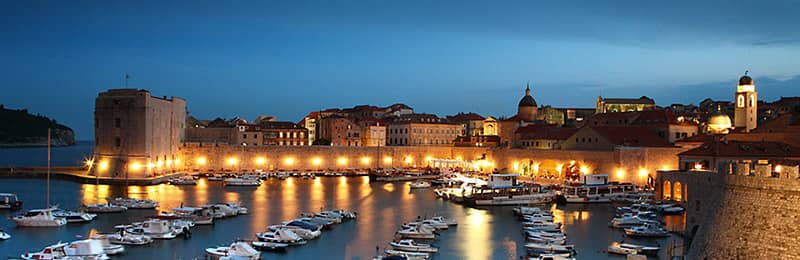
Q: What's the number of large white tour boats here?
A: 2